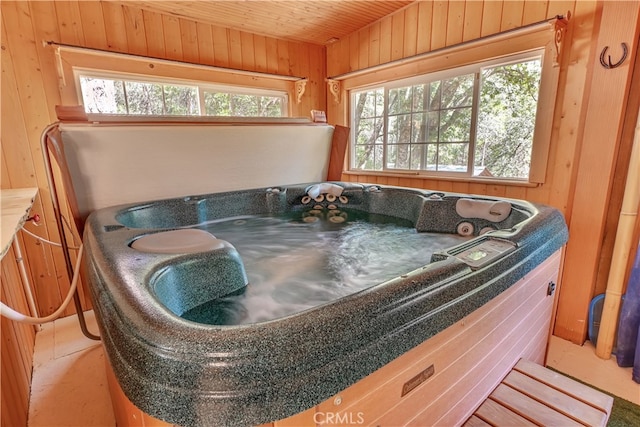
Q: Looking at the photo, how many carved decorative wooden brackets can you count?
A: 4